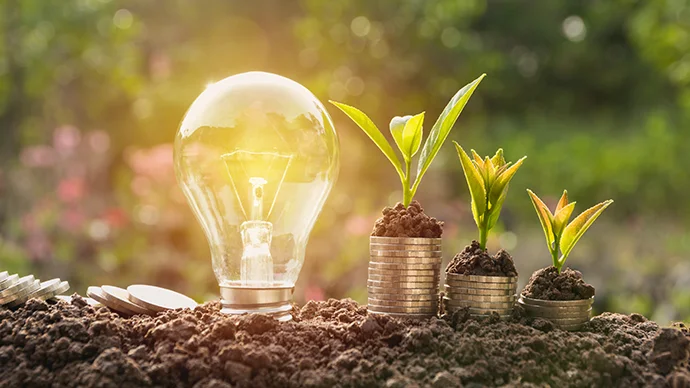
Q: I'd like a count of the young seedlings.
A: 3